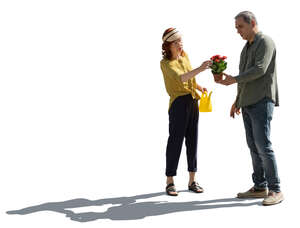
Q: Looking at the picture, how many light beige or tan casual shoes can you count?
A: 2